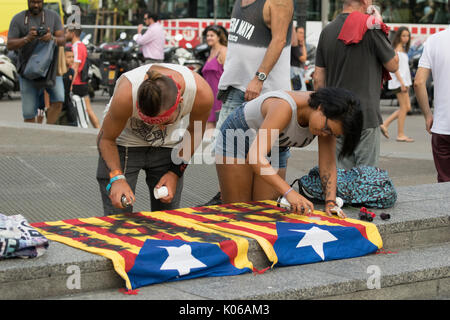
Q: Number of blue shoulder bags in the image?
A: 1